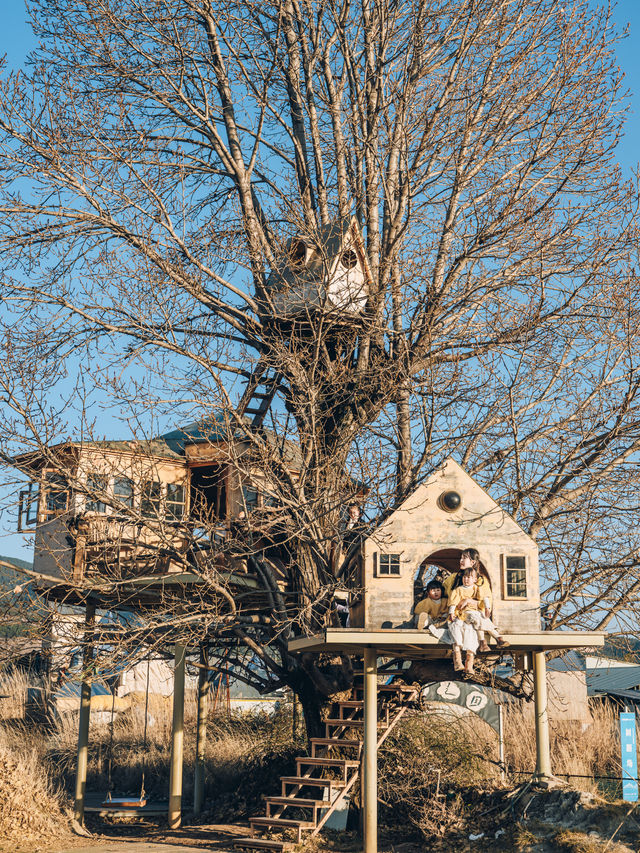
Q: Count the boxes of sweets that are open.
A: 0